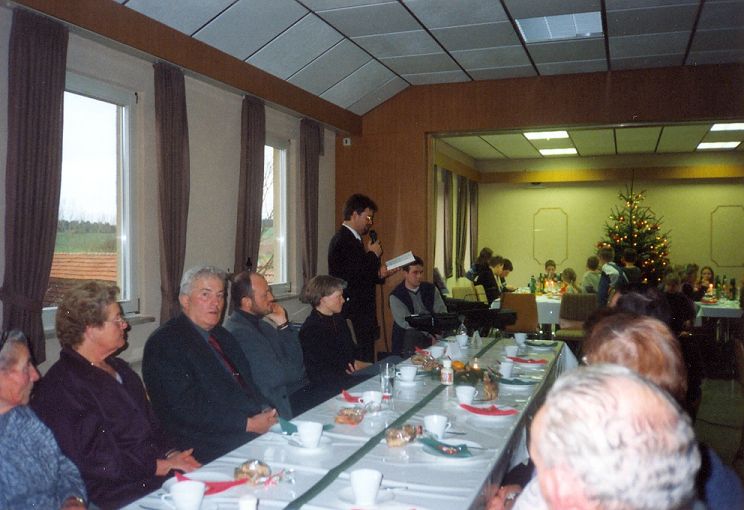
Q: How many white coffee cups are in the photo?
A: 12